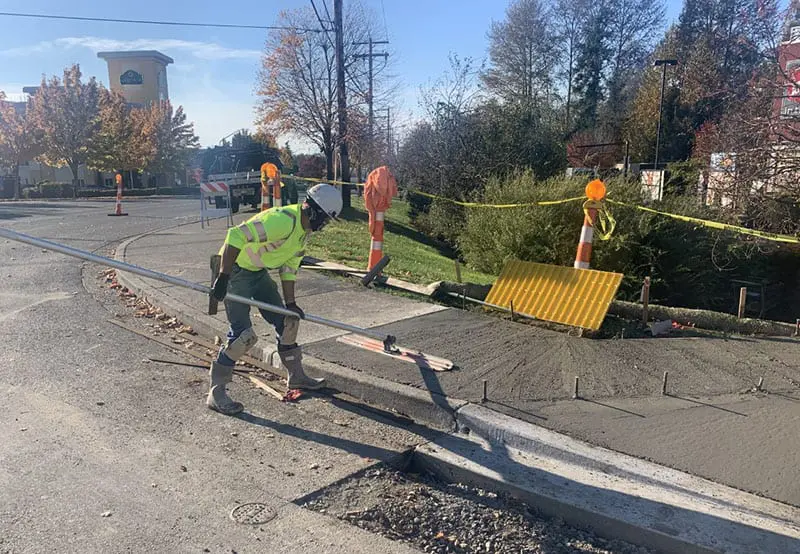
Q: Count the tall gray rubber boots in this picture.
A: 2